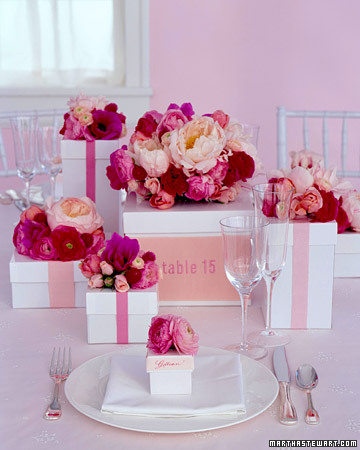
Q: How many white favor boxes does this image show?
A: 7